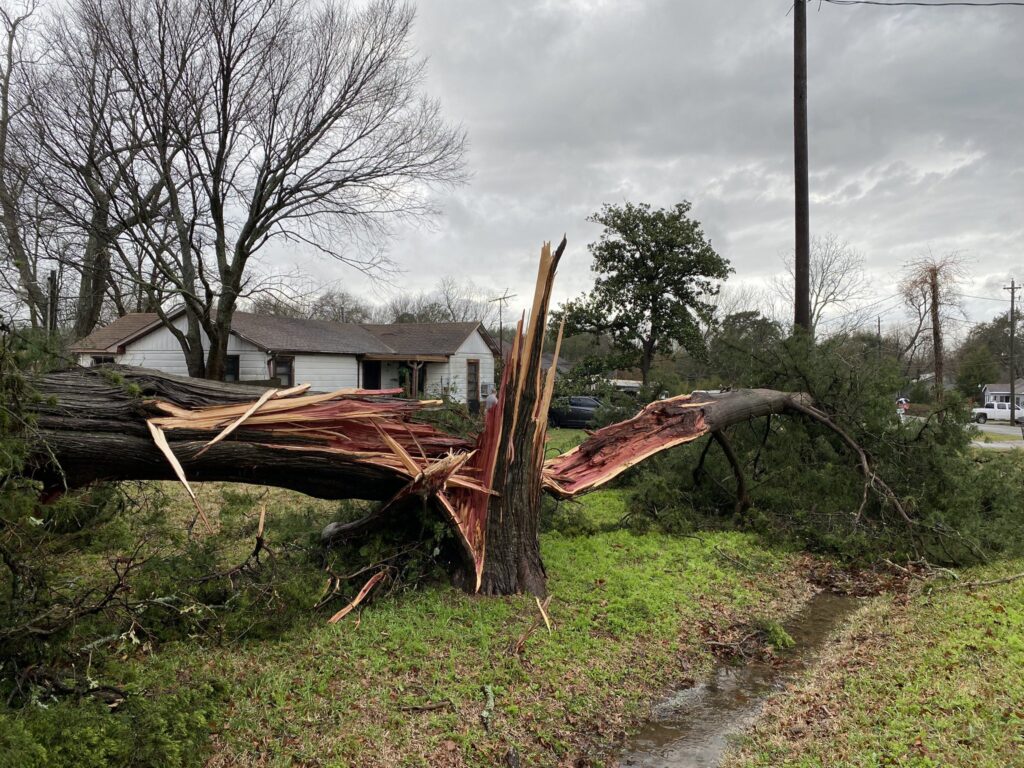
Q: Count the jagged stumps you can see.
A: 1